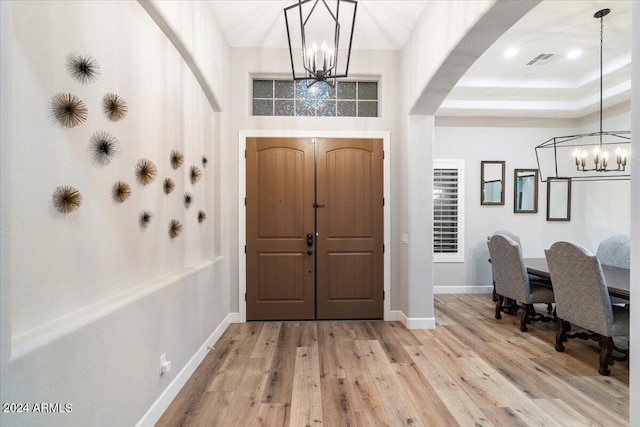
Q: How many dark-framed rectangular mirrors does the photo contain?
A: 3